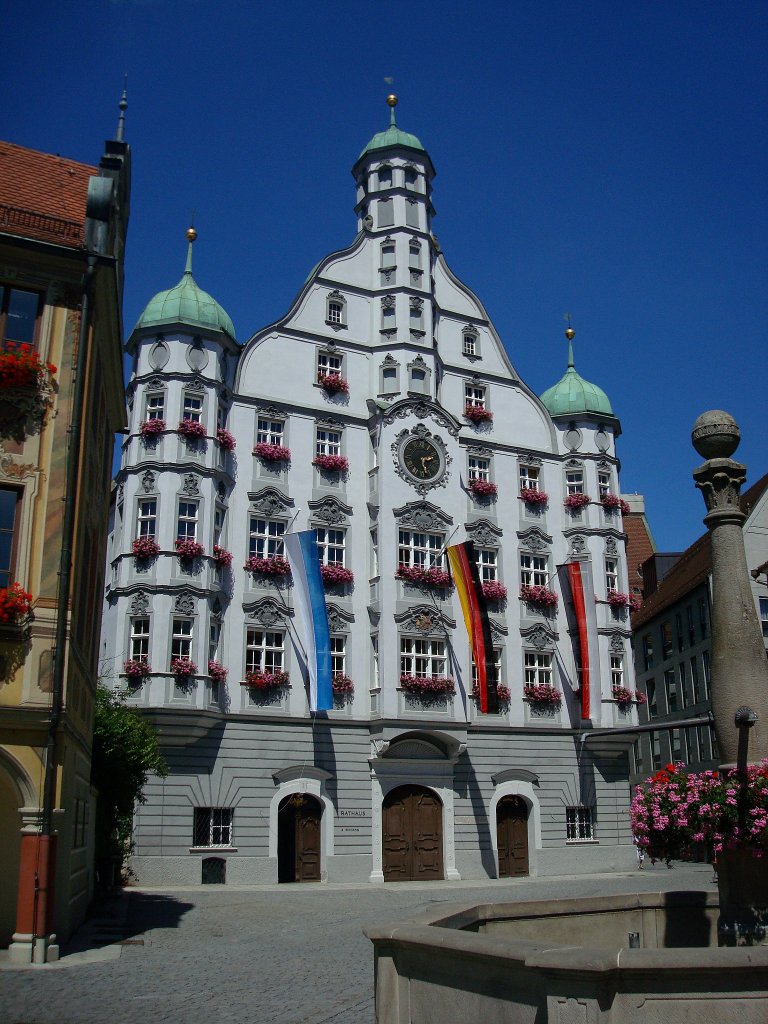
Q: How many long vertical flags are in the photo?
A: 3